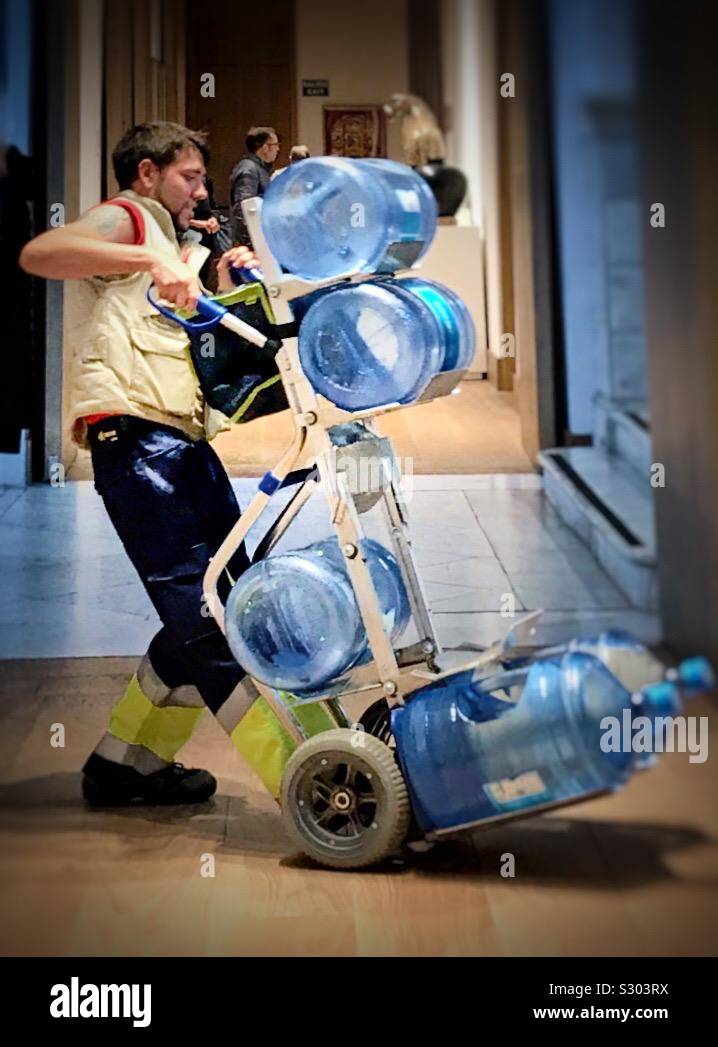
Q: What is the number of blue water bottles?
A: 5